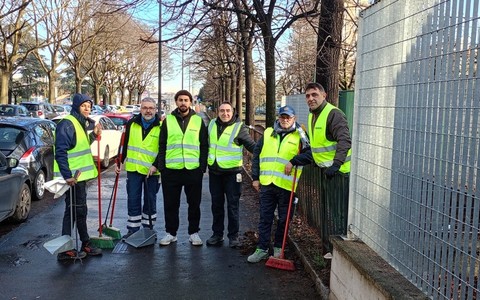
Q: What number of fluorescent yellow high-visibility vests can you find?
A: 6